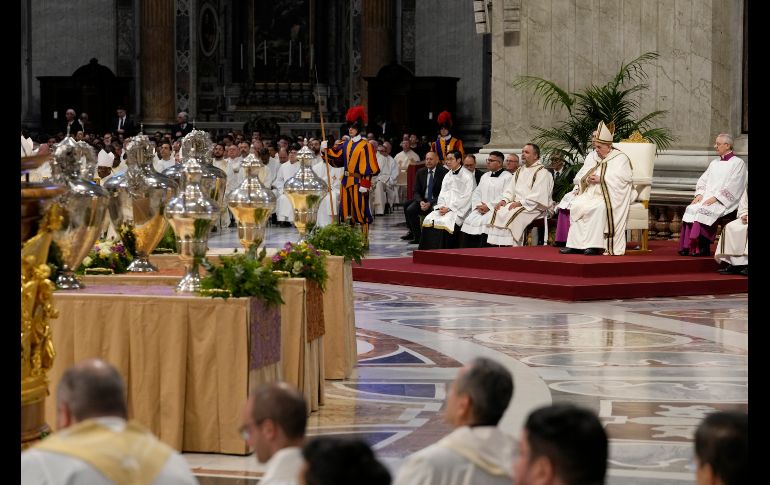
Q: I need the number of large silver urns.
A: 6